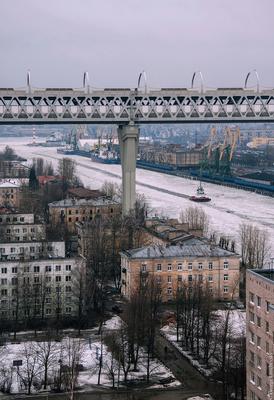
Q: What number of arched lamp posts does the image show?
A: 5